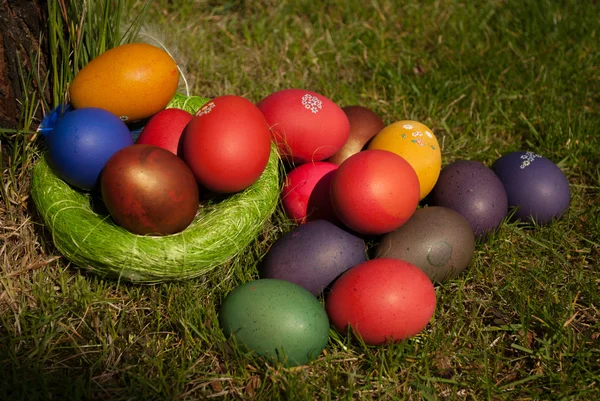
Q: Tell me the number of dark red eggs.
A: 2